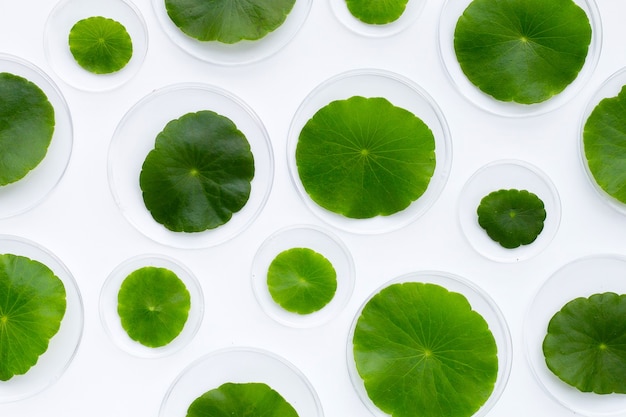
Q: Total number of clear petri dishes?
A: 15